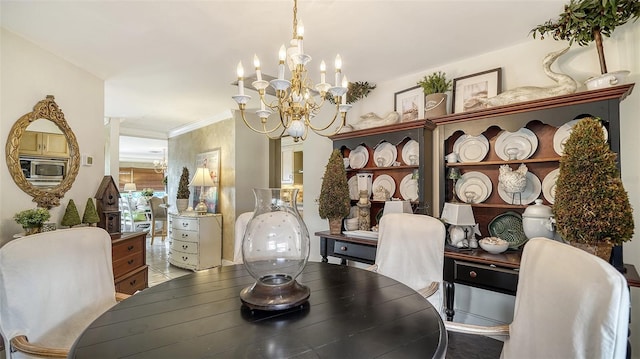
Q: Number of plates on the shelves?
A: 12